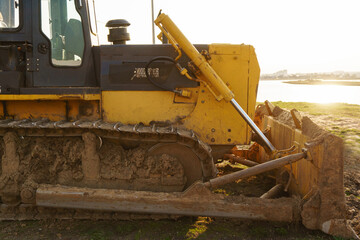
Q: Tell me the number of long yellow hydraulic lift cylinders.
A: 1